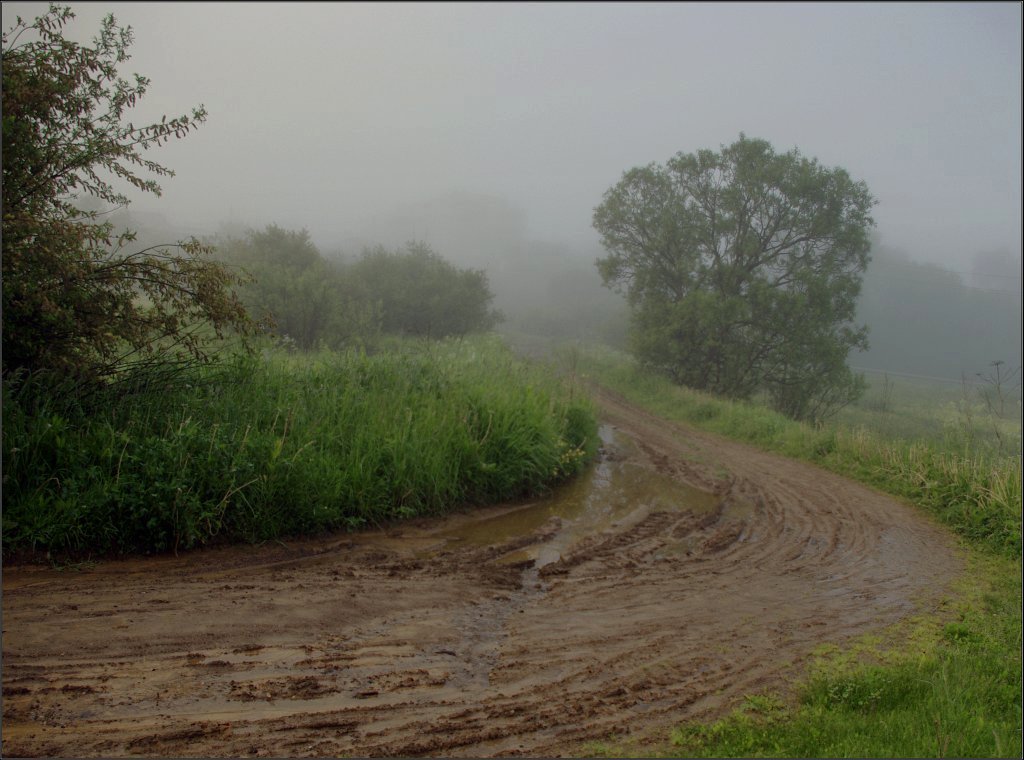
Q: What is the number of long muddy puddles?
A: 1